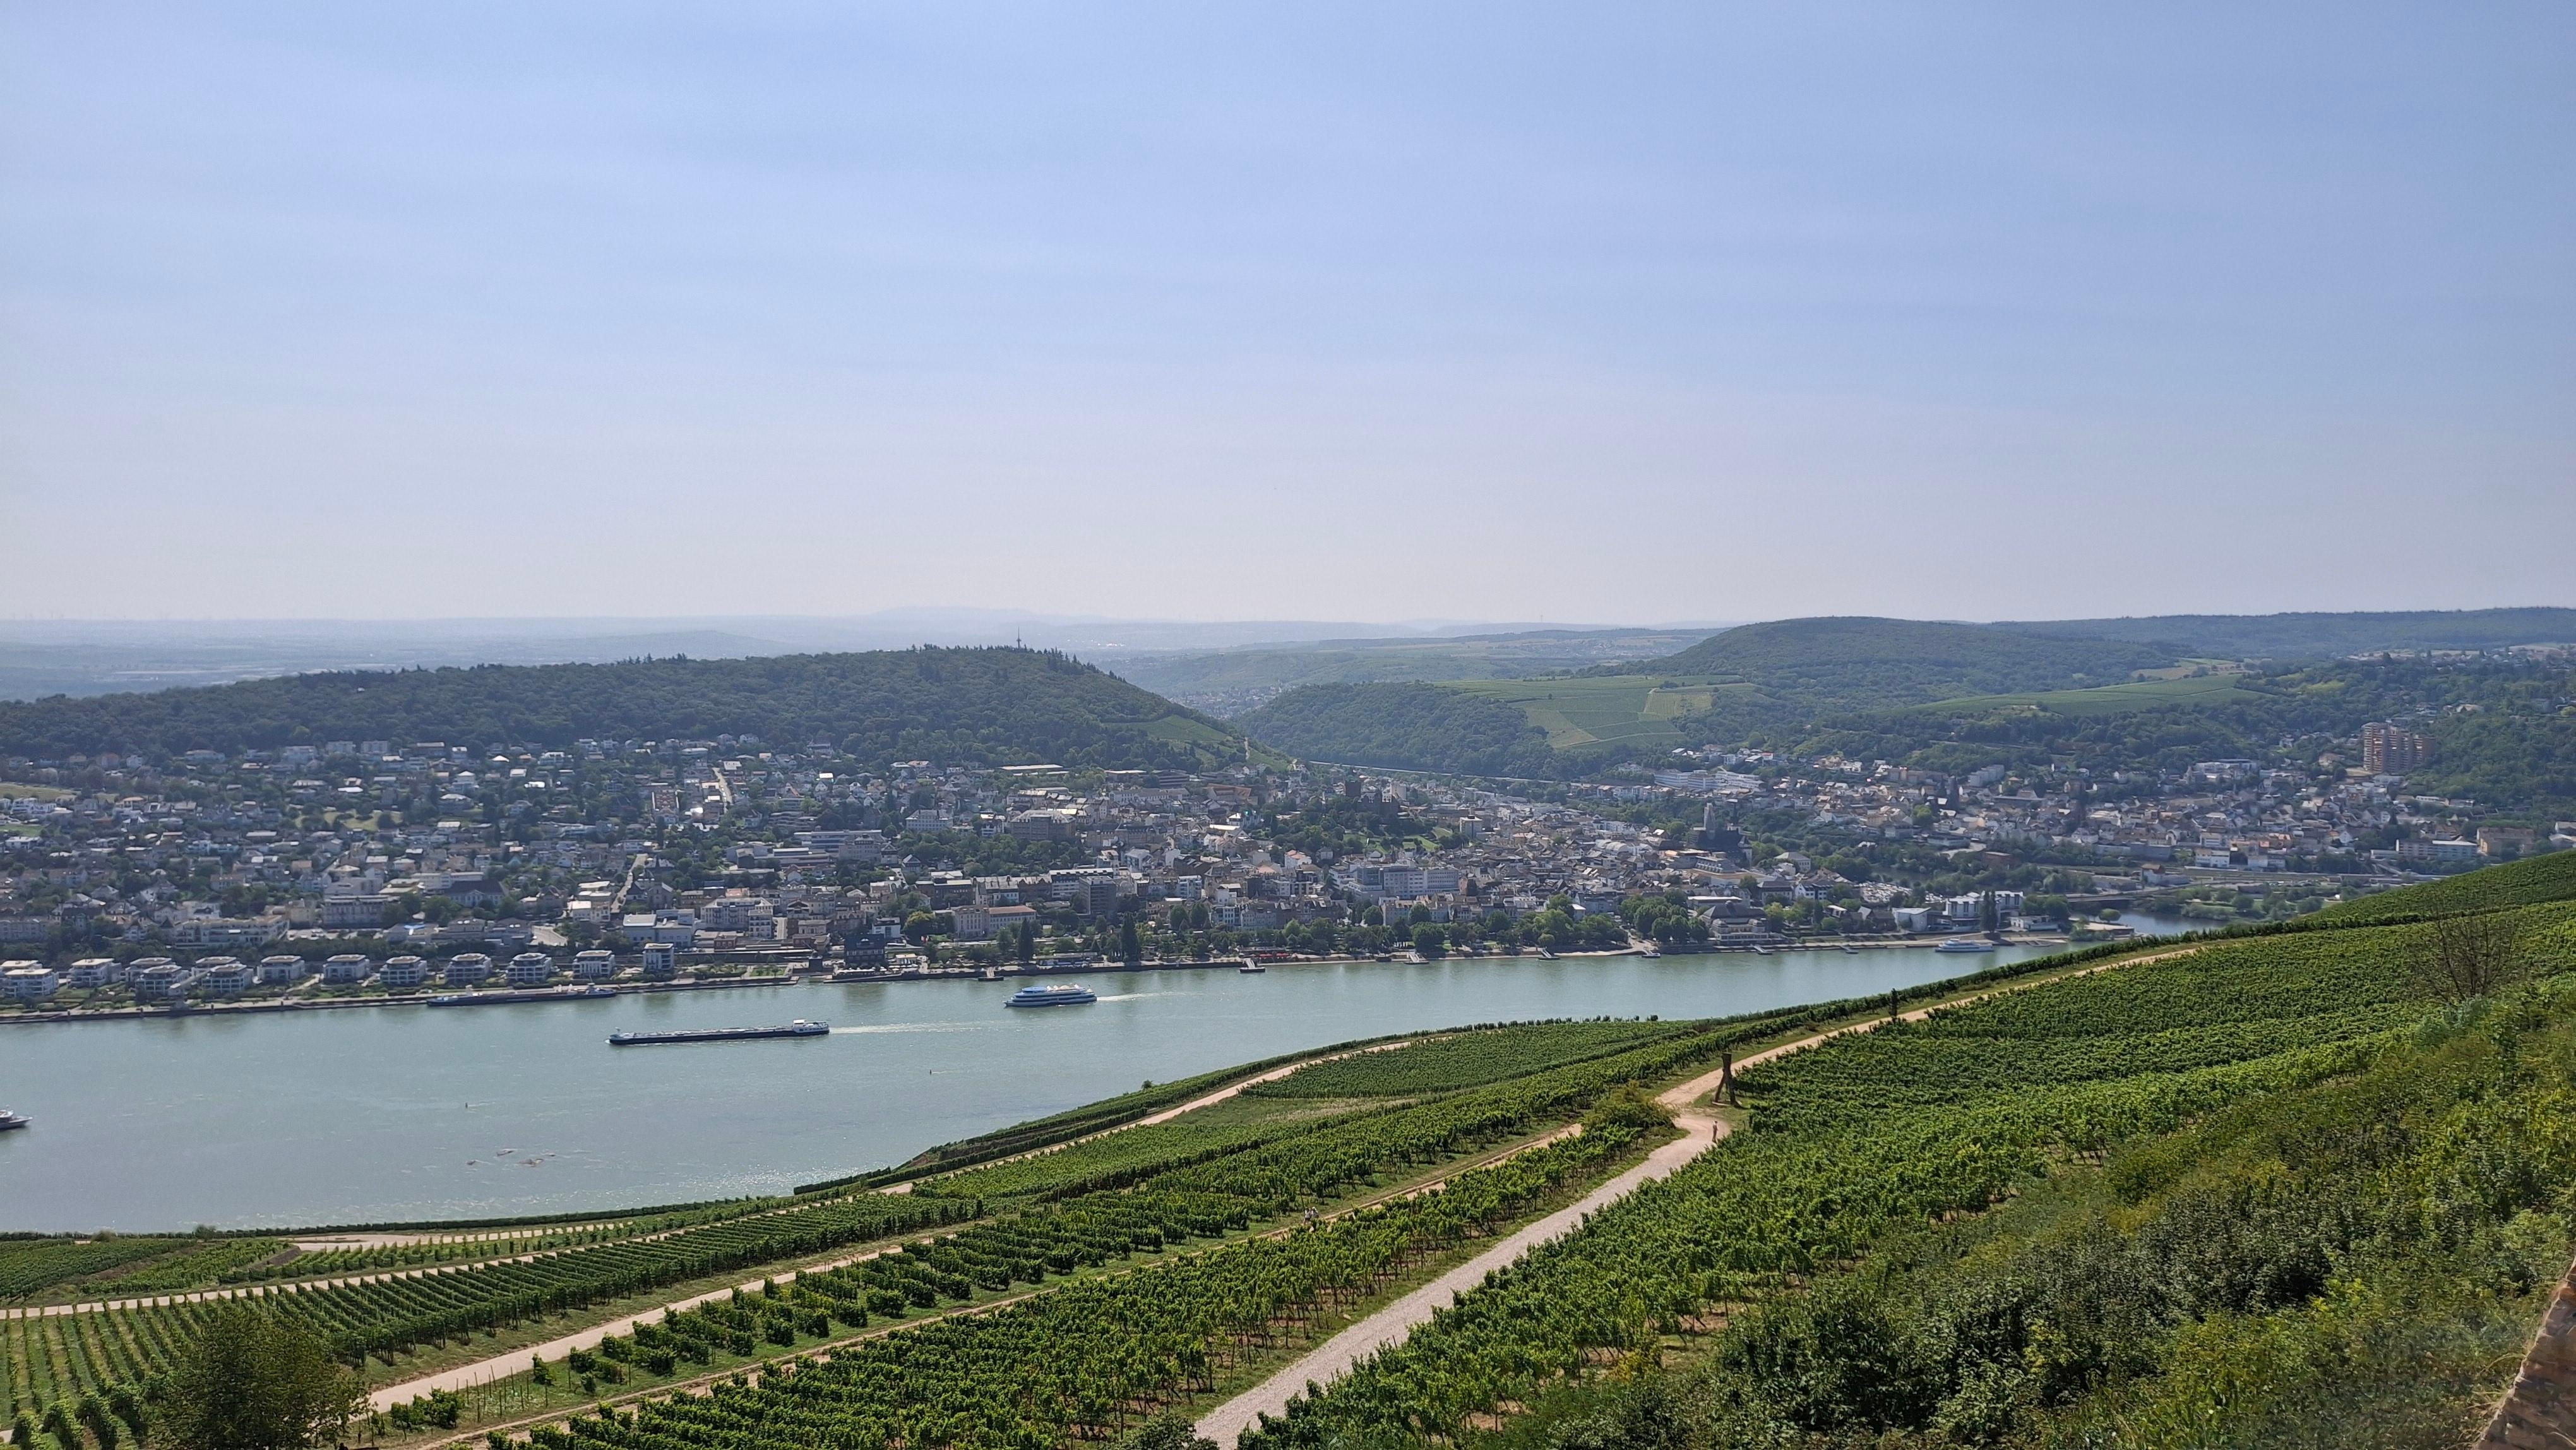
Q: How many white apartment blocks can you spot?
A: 14